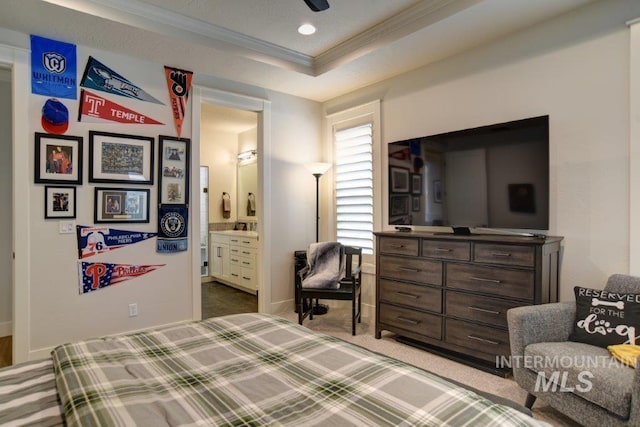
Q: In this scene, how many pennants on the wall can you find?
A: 5